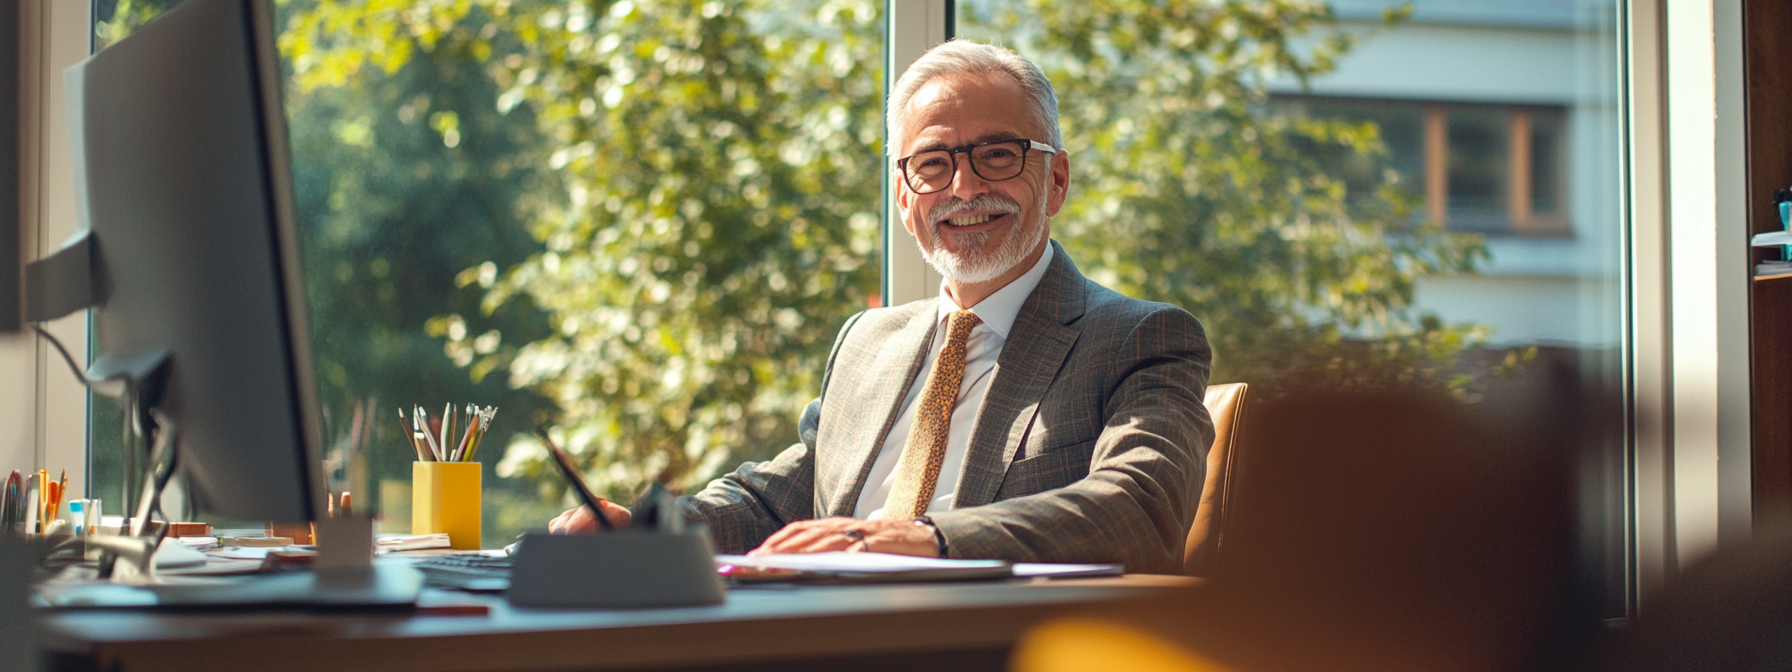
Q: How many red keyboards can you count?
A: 0